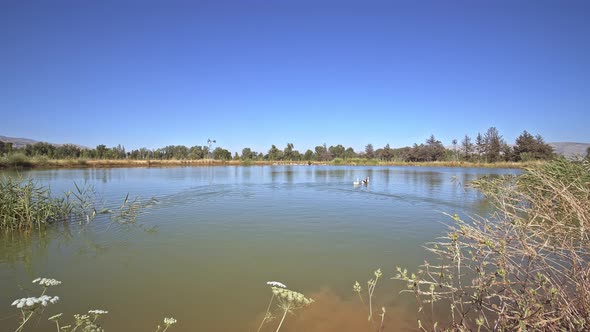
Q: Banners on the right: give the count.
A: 0